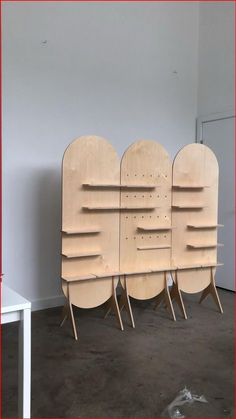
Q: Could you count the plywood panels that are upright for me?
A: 3